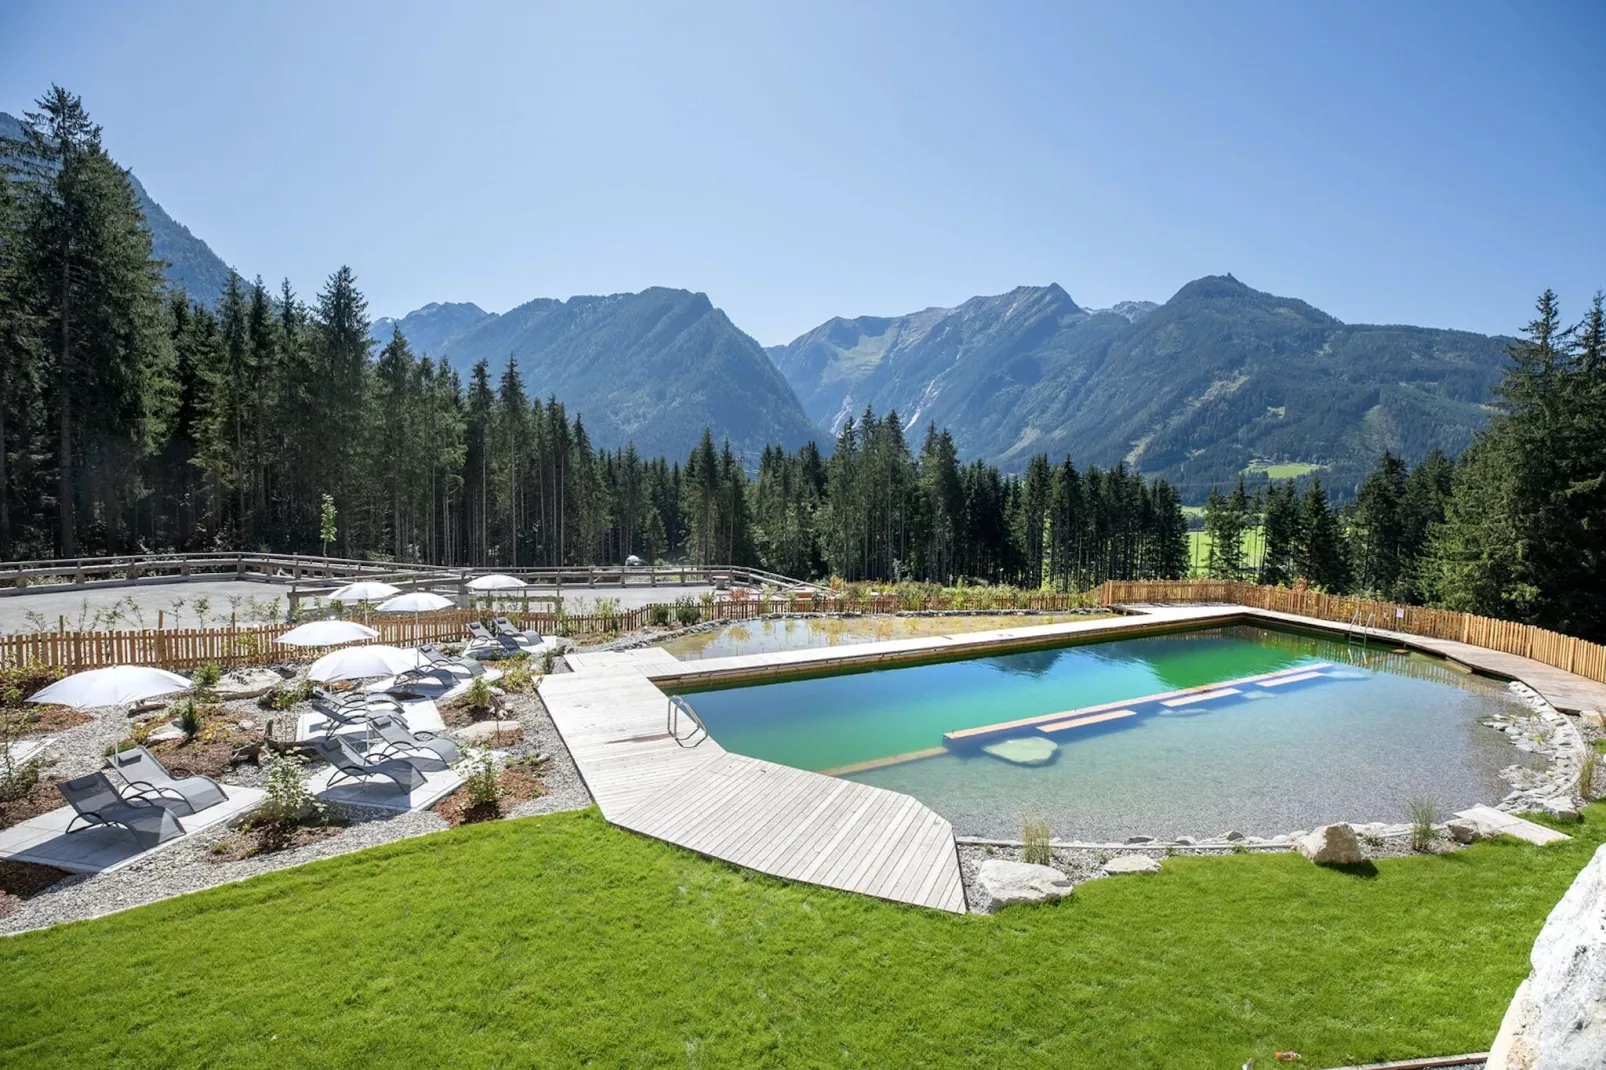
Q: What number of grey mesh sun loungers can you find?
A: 10